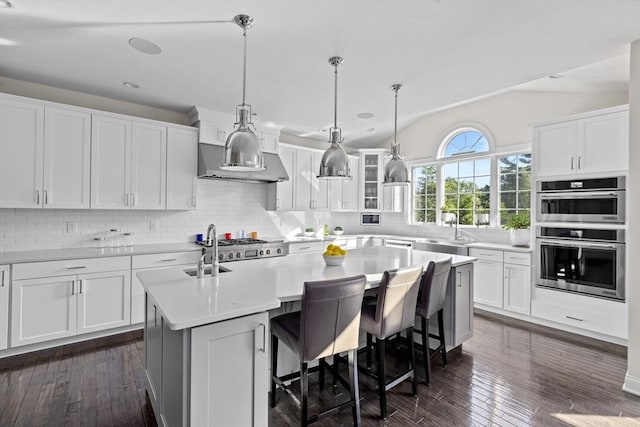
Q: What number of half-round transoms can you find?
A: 1